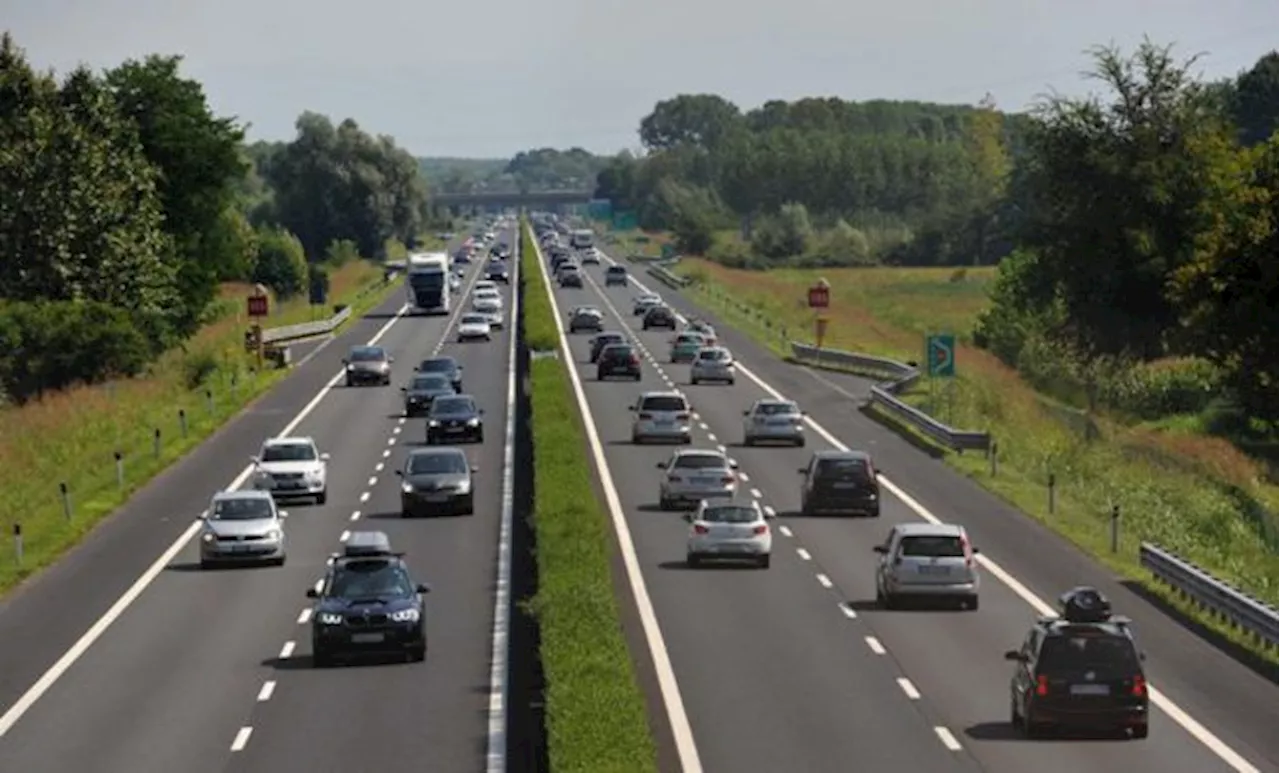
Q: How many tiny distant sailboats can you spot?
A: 0